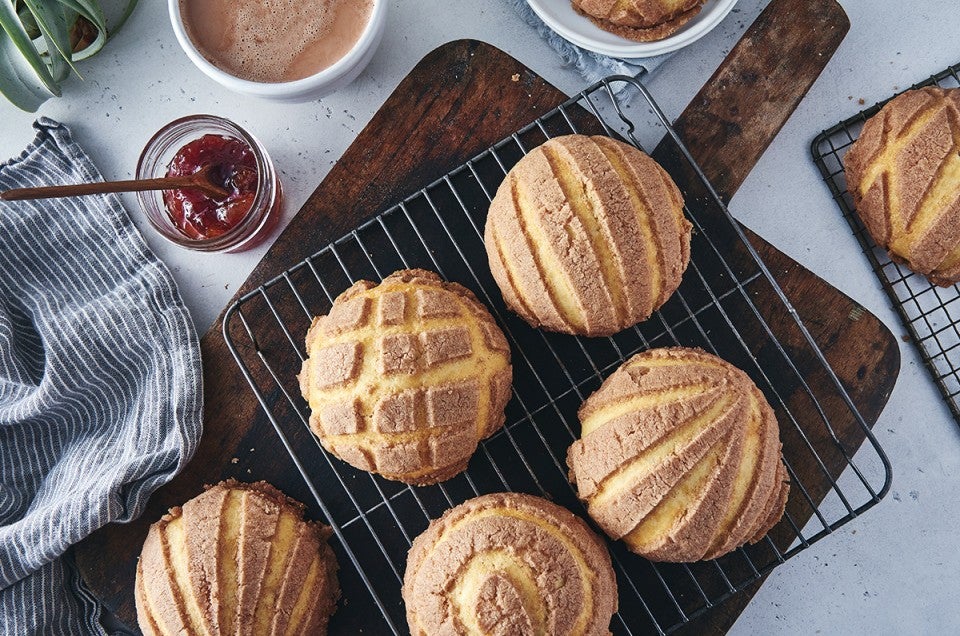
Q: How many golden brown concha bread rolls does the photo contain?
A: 7